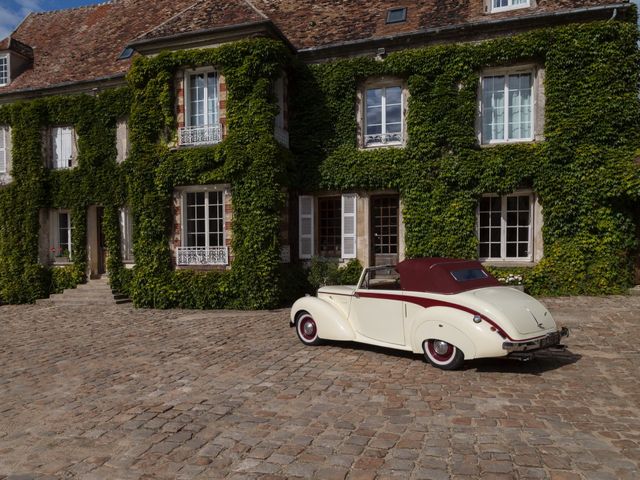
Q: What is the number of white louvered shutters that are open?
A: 2